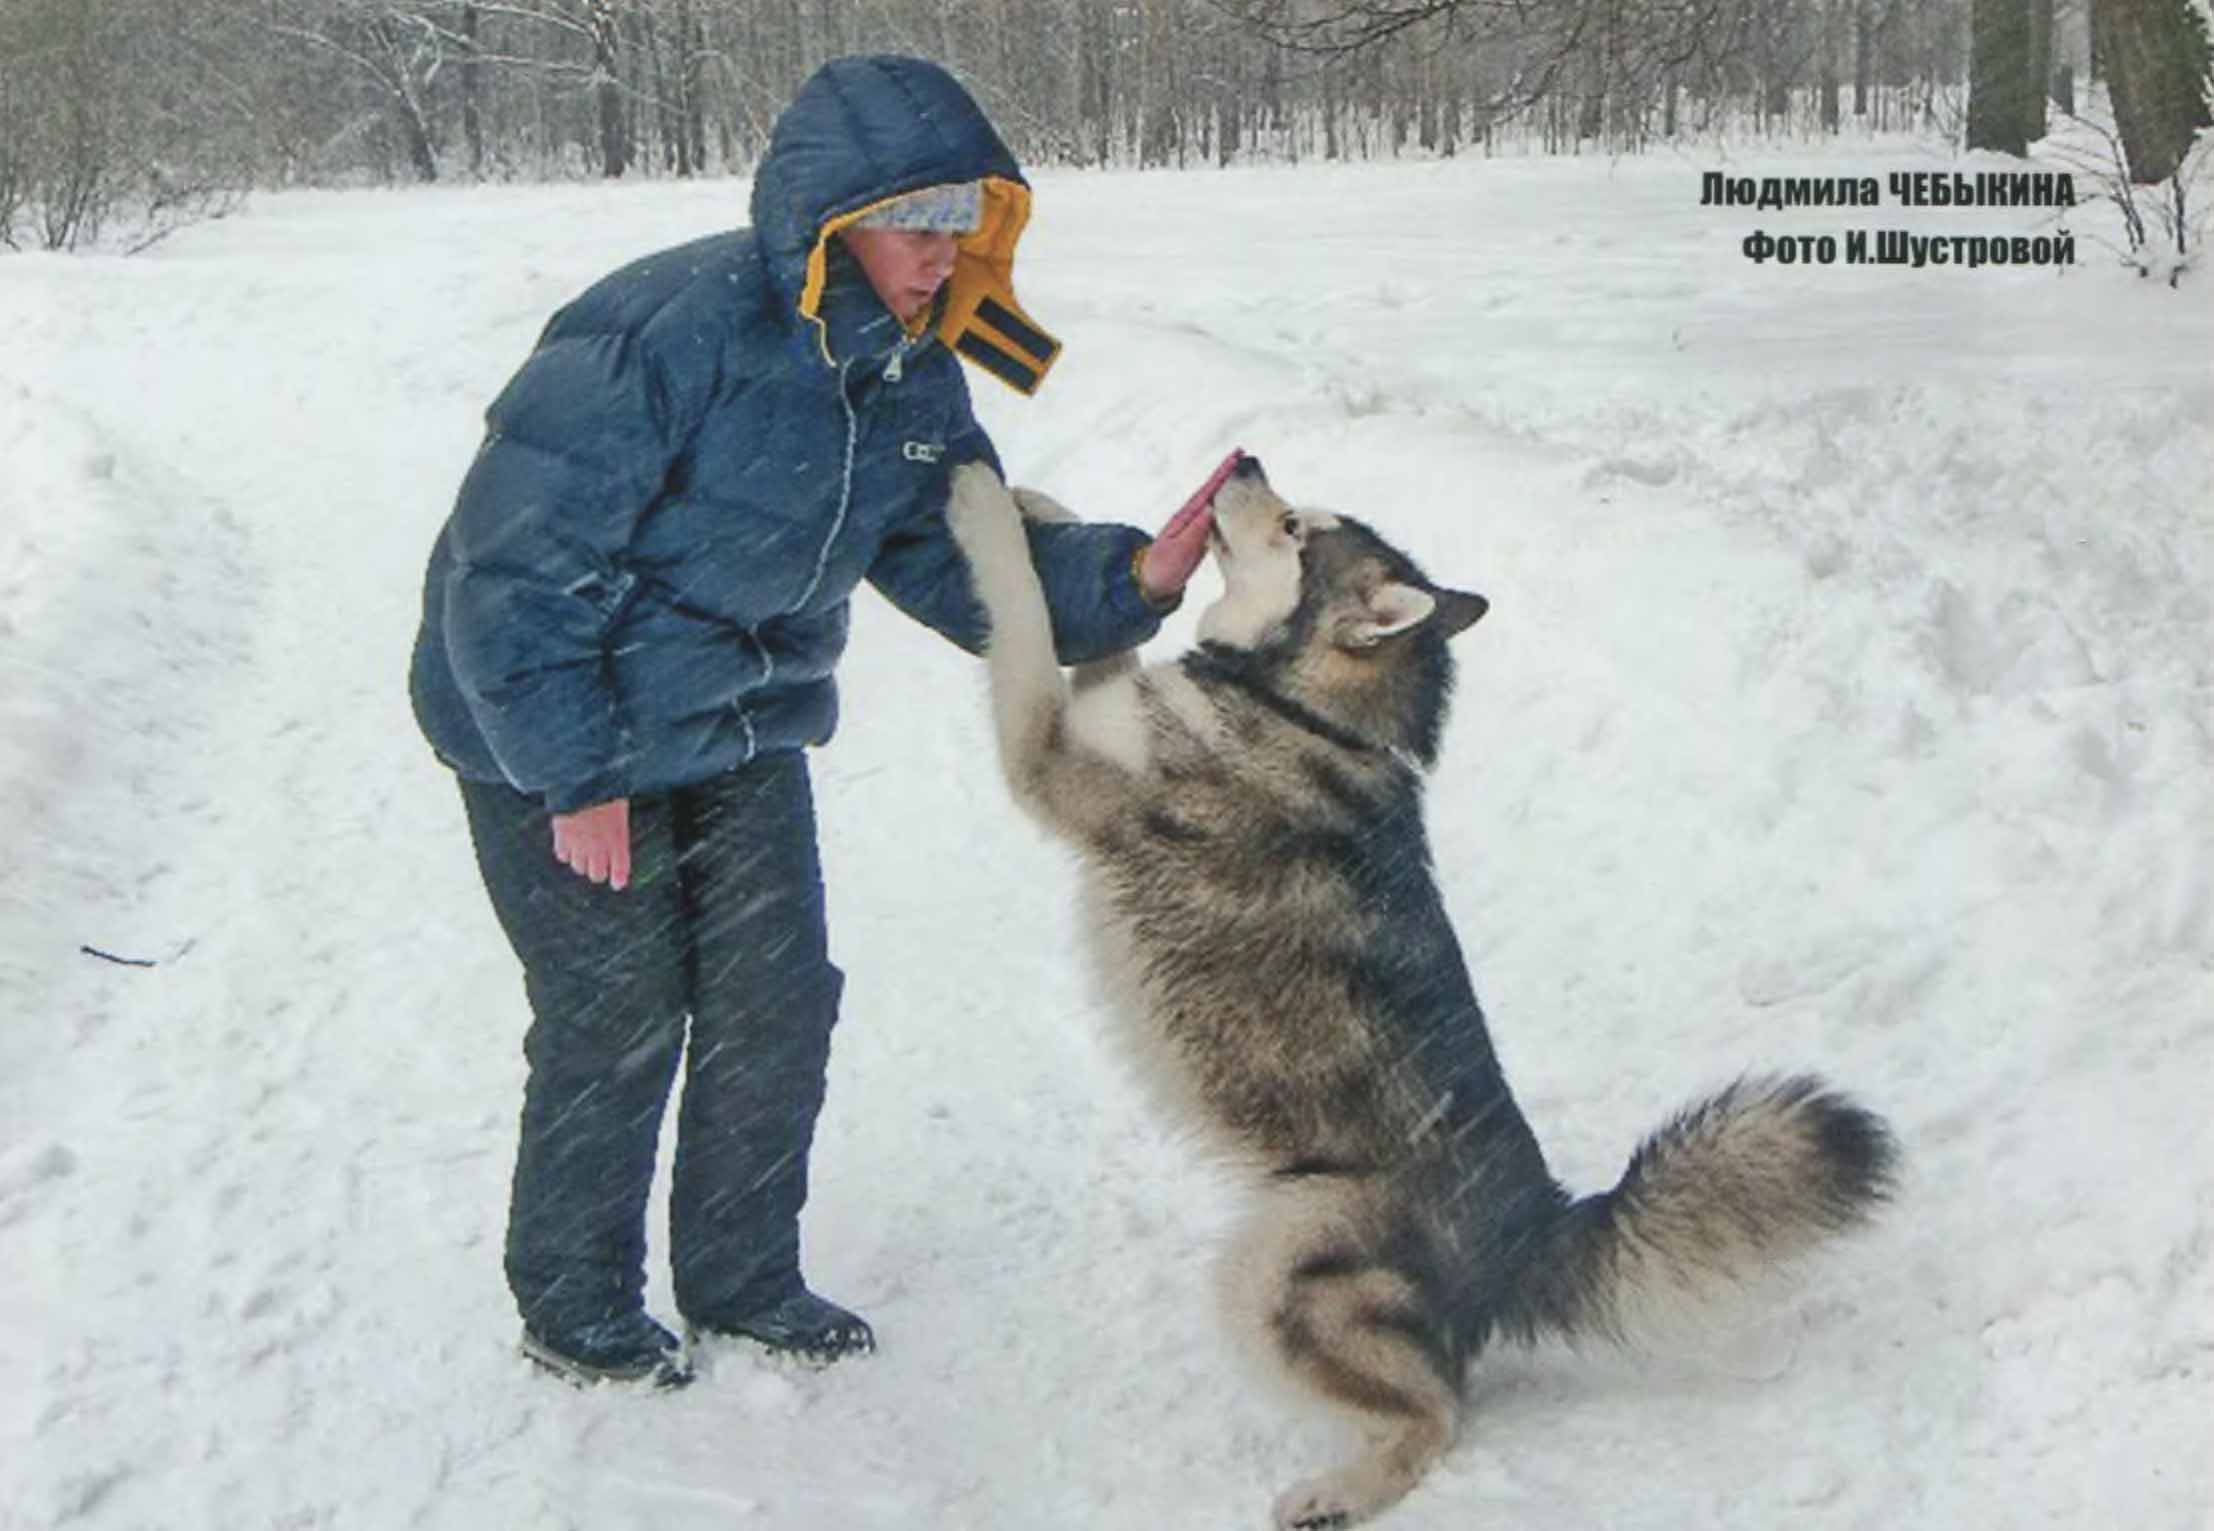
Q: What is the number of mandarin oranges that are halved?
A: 0